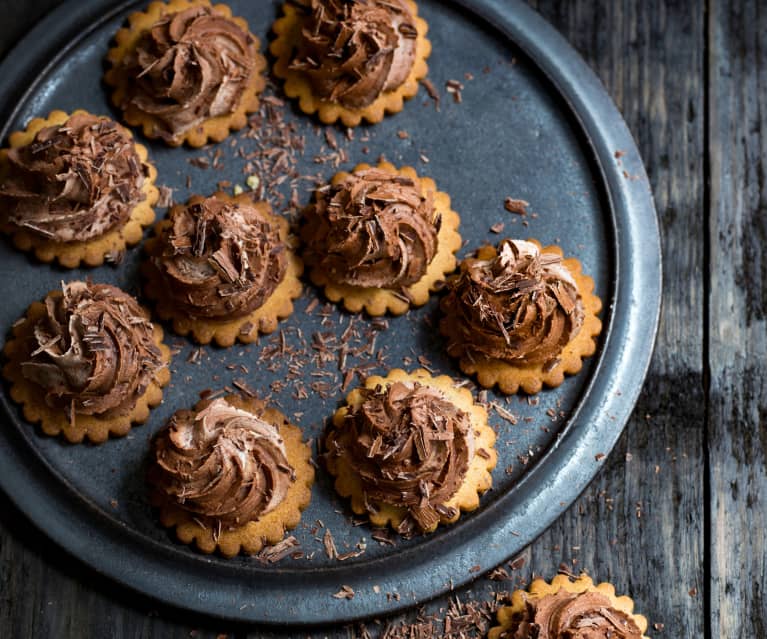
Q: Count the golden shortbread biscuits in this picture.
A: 10